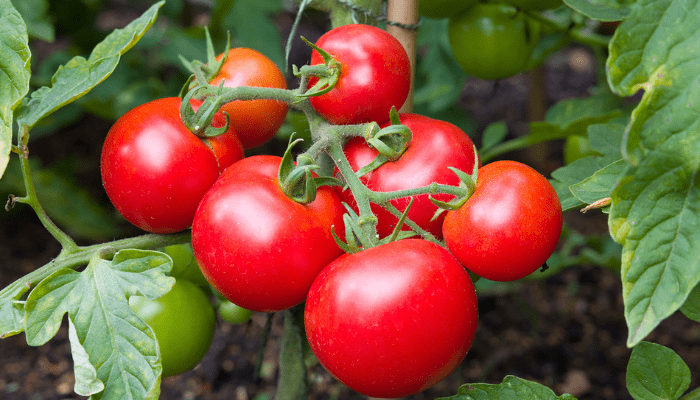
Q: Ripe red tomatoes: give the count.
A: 7